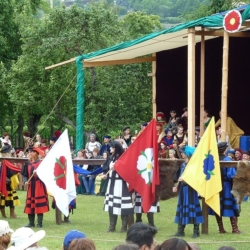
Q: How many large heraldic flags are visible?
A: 3